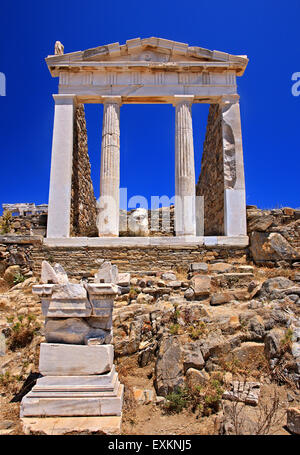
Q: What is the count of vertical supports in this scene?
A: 4